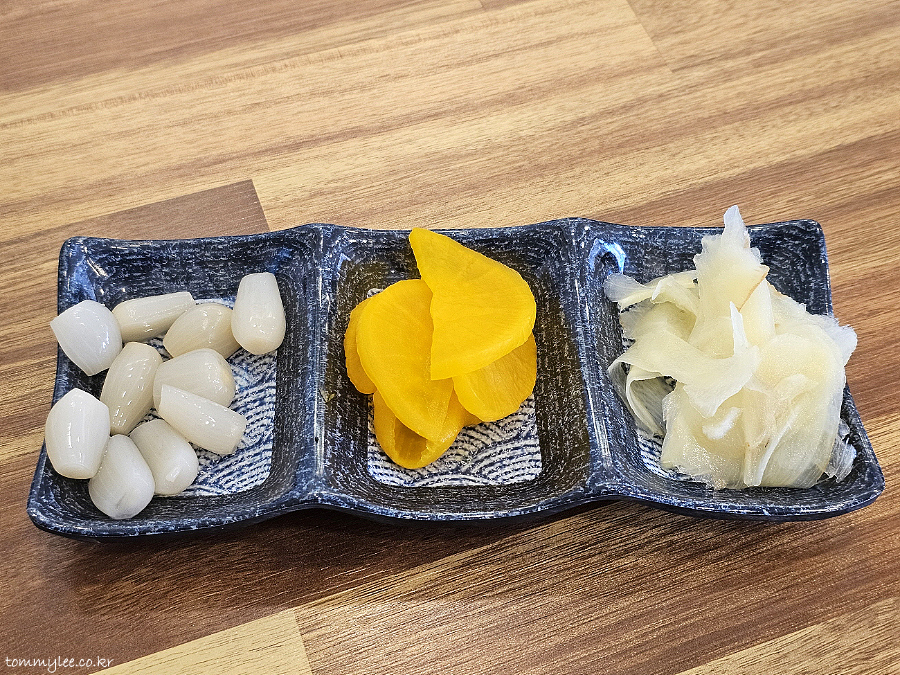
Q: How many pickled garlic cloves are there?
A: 10